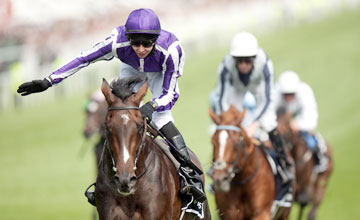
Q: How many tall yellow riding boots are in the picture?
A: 0